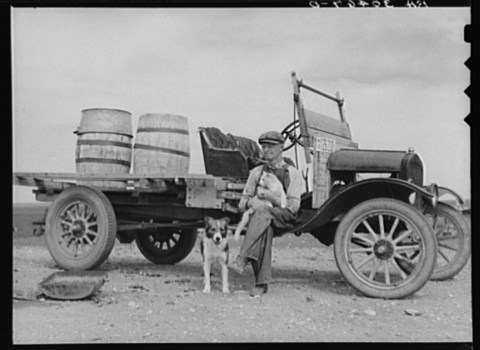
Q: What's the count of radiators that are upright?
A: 1